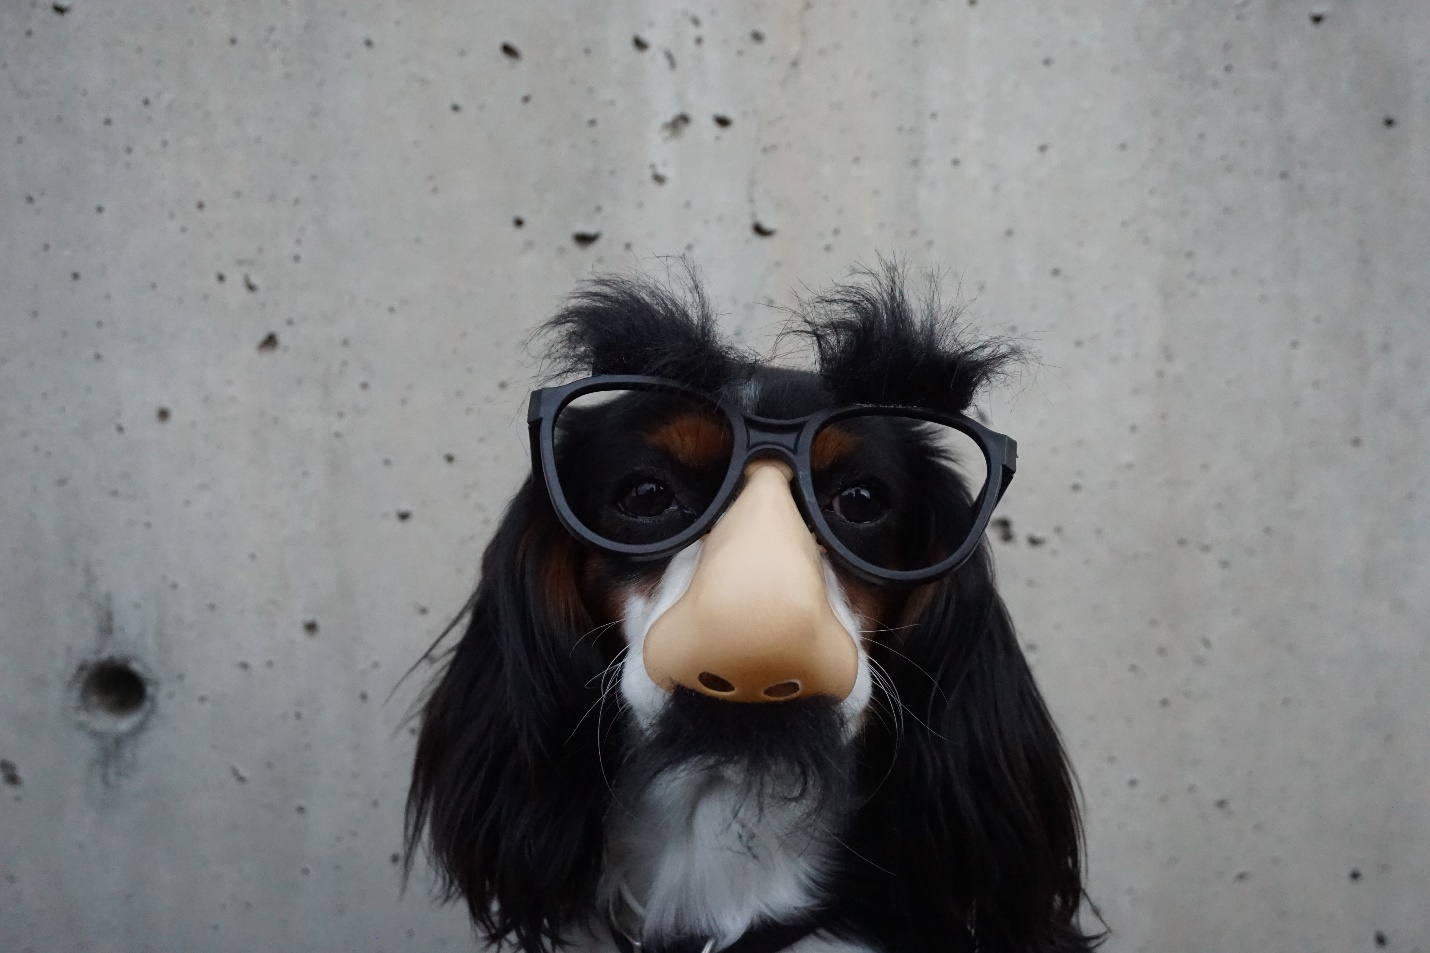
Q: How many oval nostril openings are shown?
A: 2